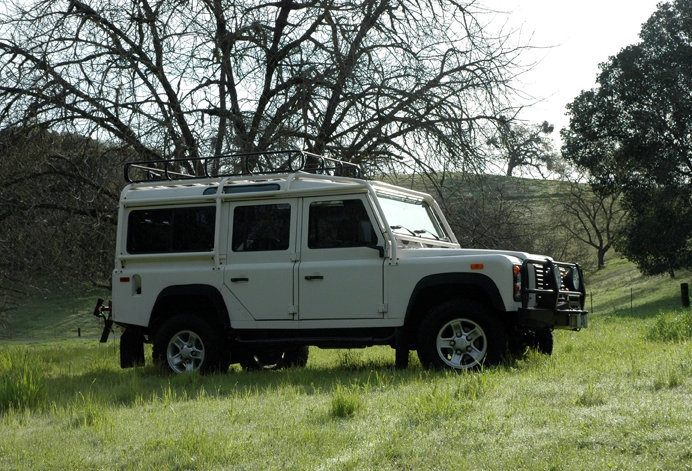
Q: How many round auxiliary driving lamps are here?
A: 2